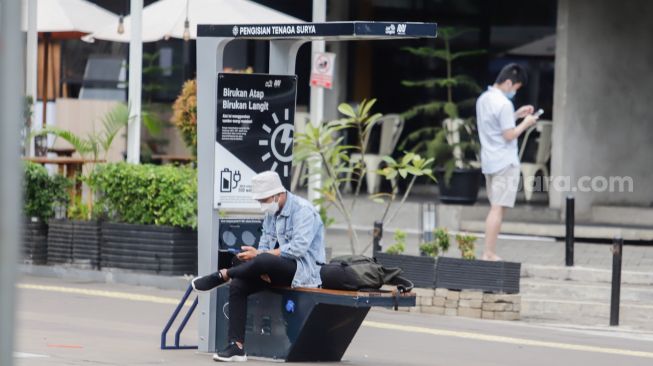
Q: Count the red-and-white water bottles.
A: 0